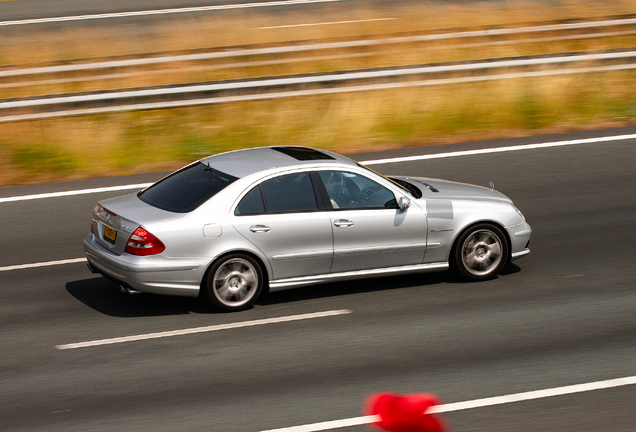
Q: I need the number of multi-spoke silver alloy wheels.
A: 2